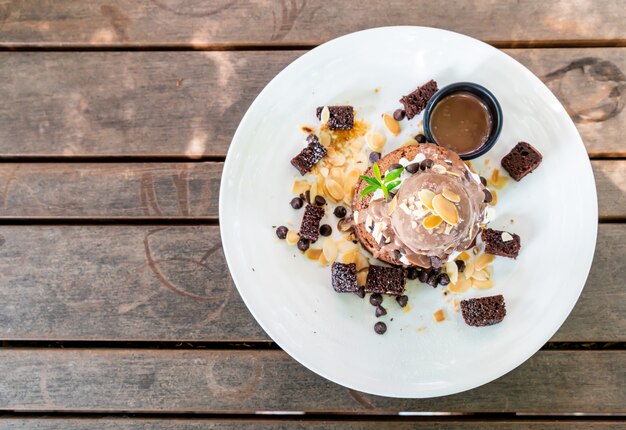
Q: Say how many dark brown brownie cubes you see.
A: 9